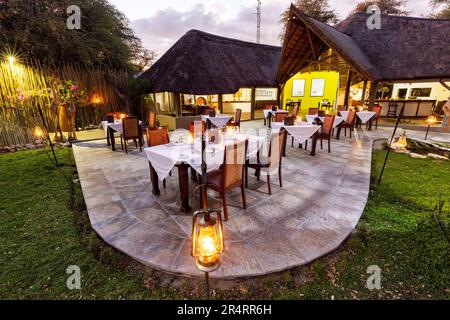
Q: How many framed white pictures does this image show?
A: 2